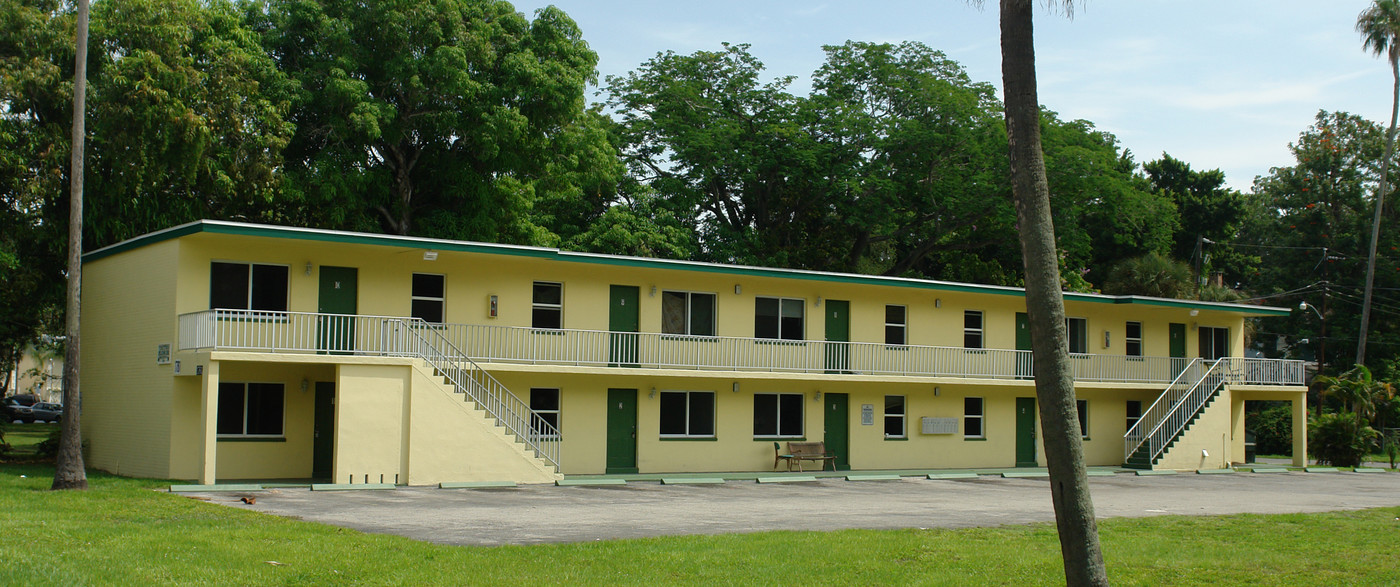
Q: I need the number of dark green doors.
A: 9